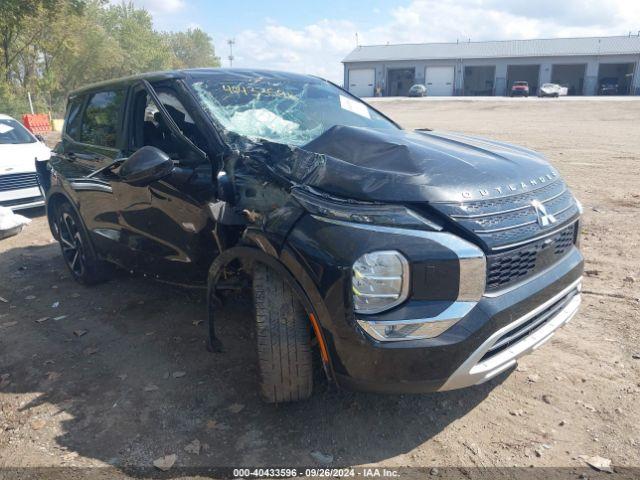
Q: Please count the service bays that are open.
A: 5